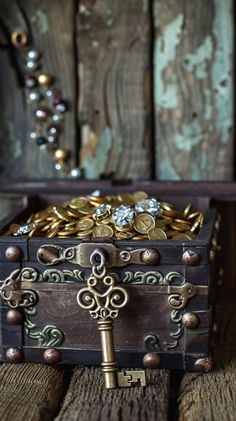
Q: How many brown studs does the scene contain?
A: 9